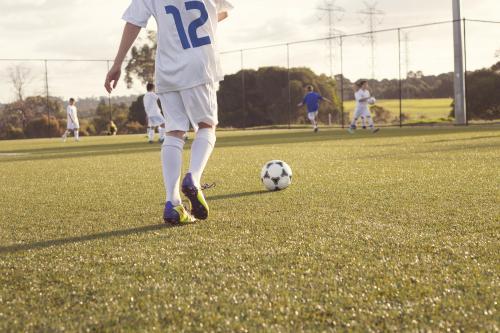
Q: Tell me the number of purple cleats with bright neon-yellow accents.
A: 2